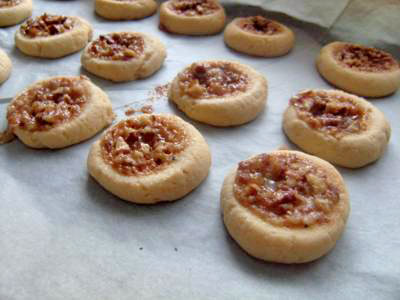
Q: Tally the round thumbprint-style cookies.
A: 13